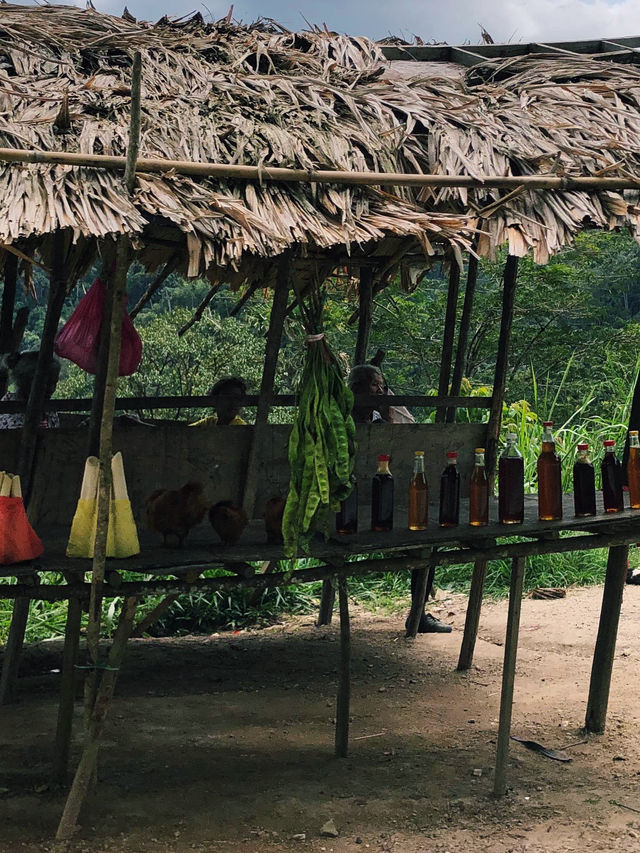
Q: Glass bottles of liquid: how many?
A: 10